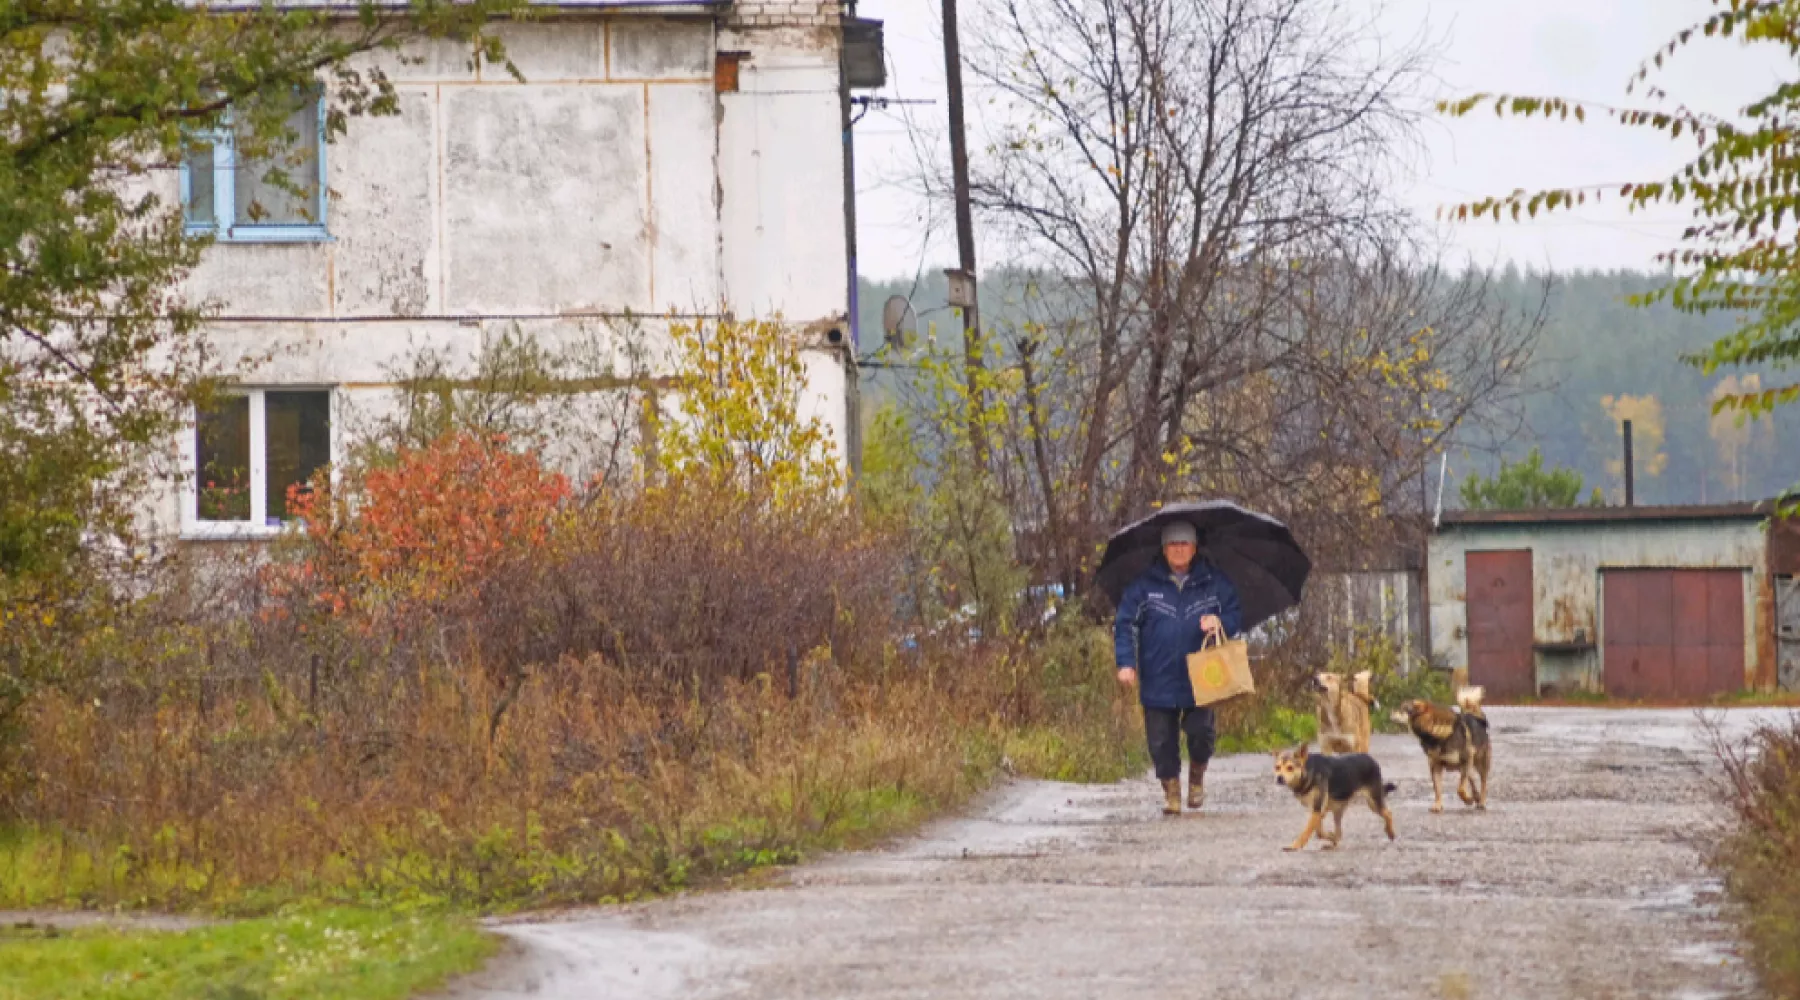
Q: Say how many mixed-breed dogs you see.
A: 3